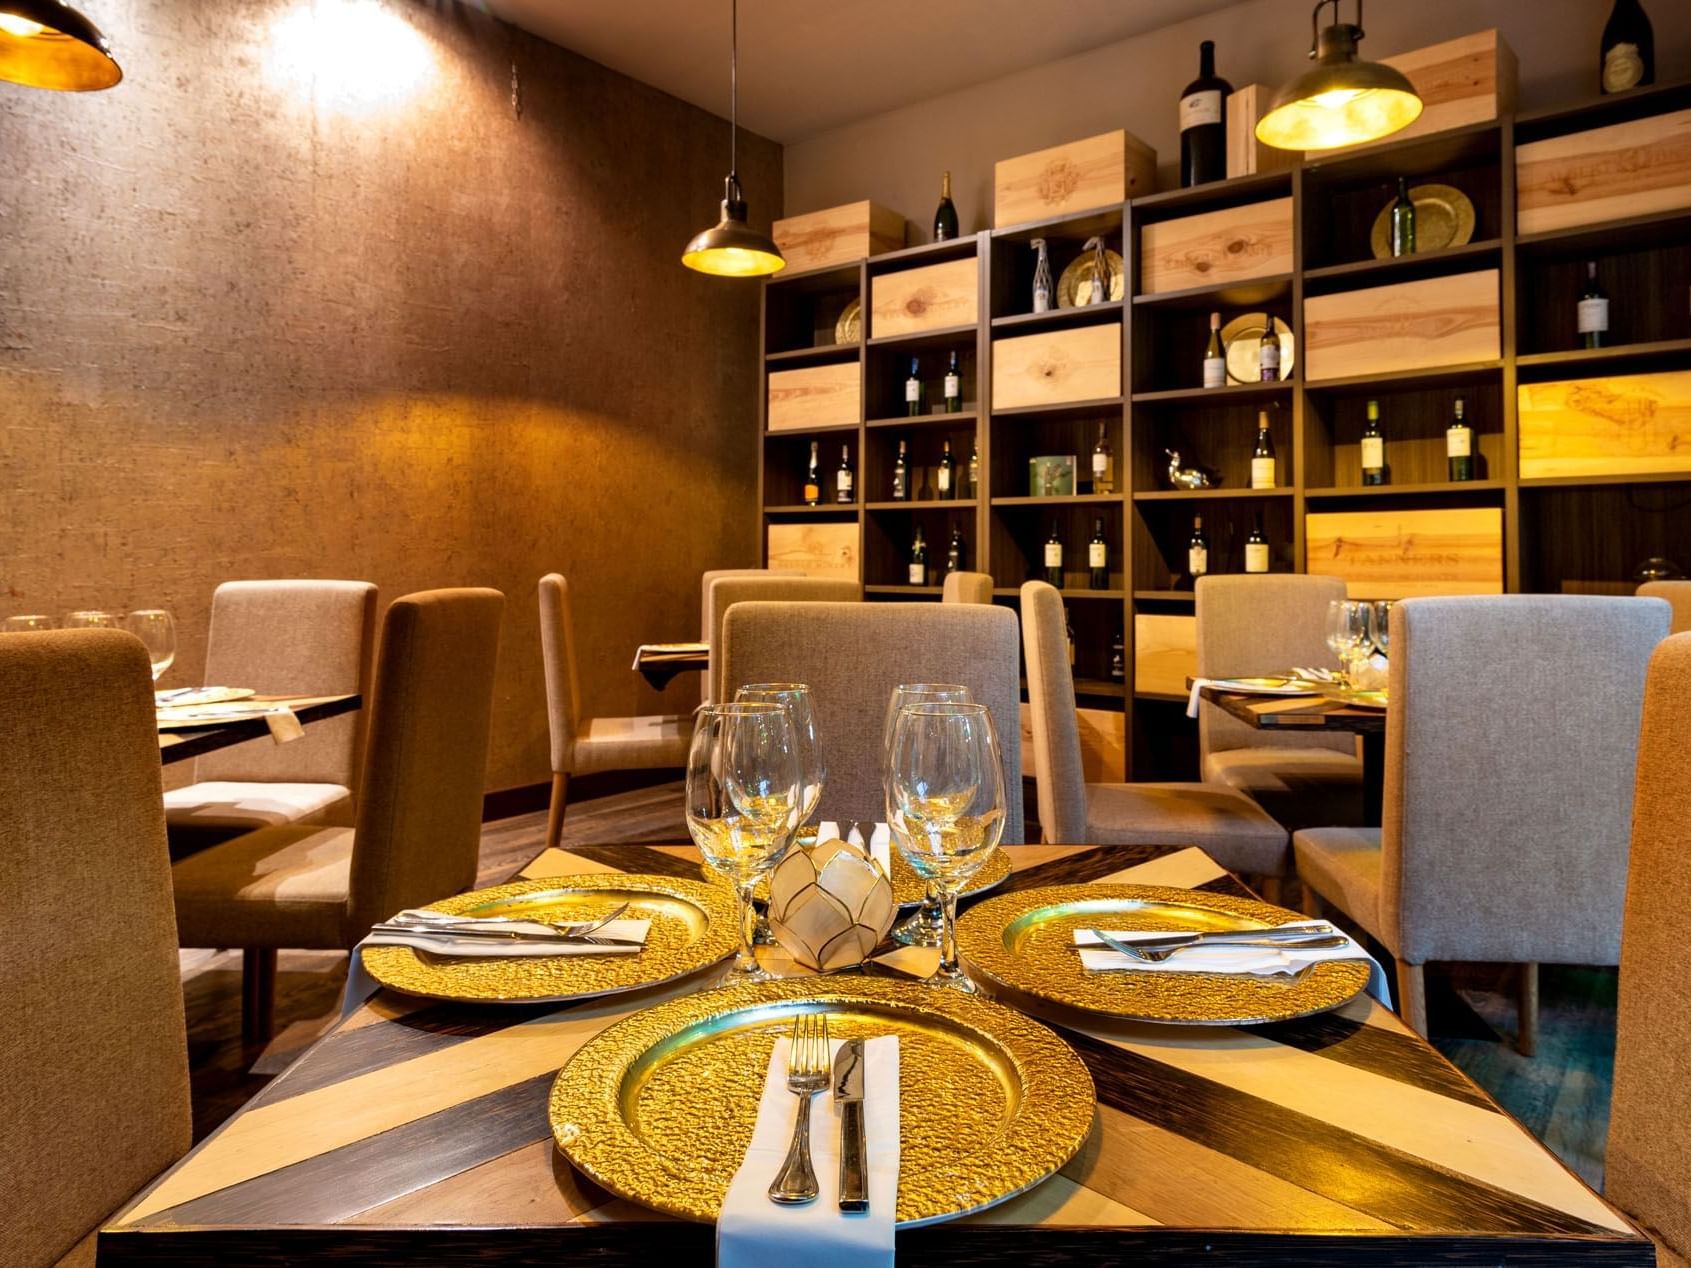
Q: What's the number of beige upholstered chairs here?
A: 13